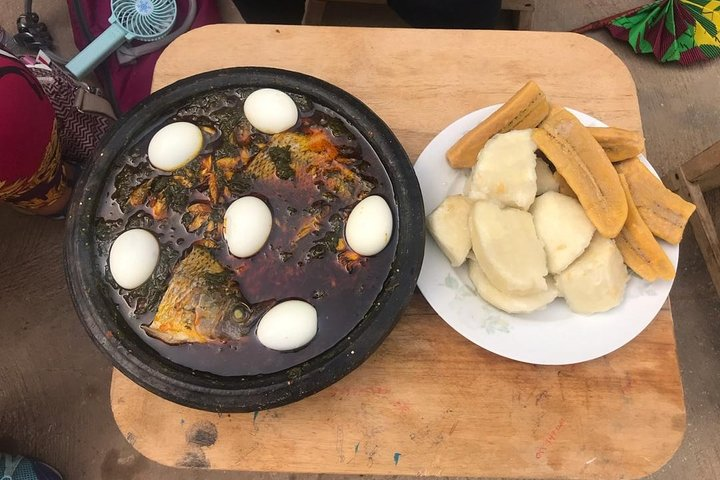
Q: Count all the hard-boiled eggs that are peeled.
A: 6